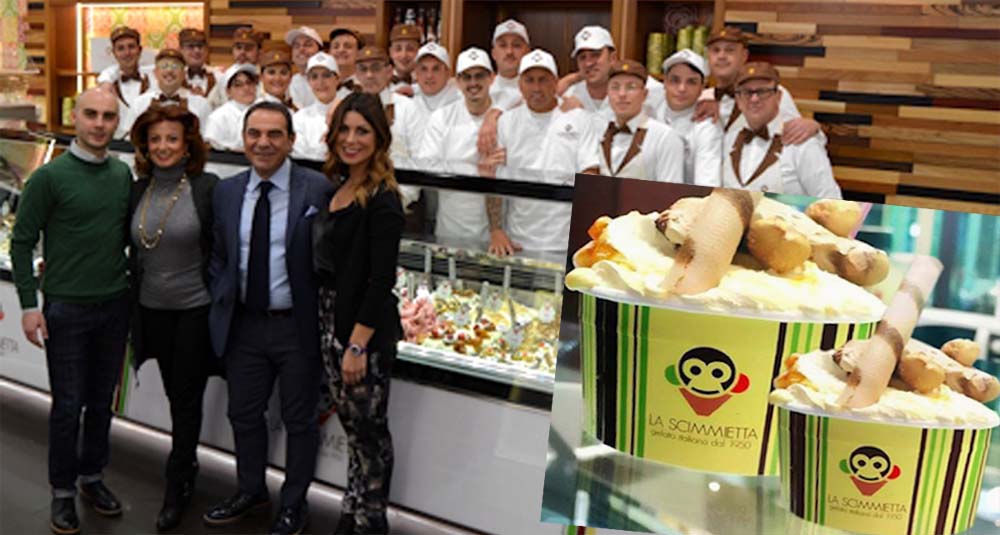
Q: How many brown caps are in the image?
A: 11